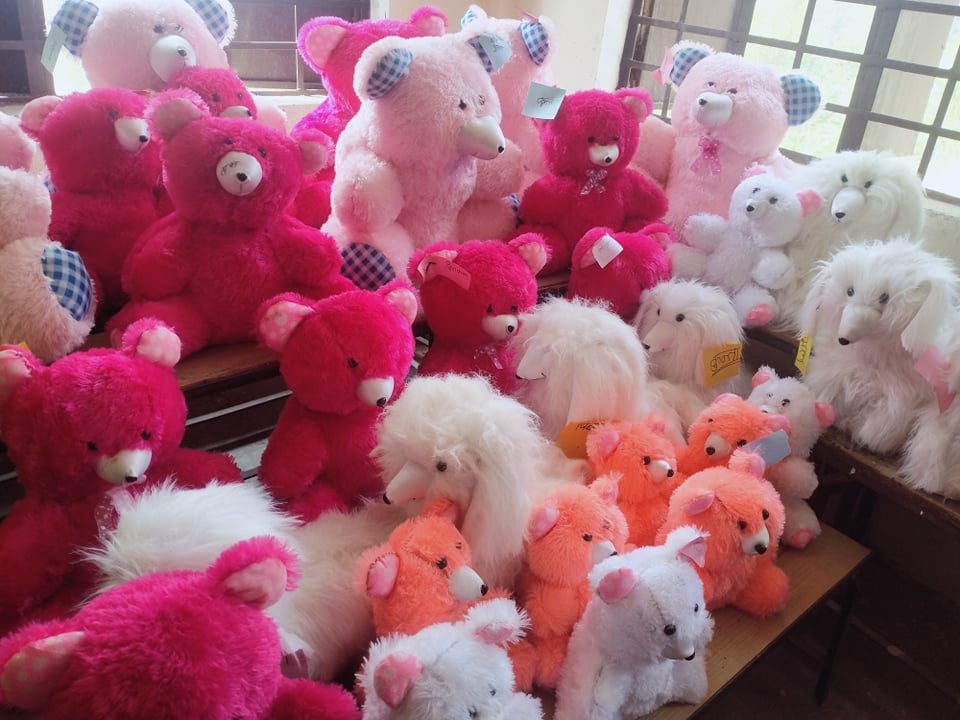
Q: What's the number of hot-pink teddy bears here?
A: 10